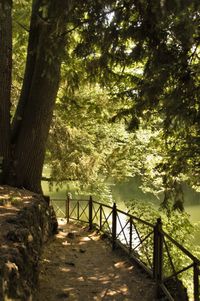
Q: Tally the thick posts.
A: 4